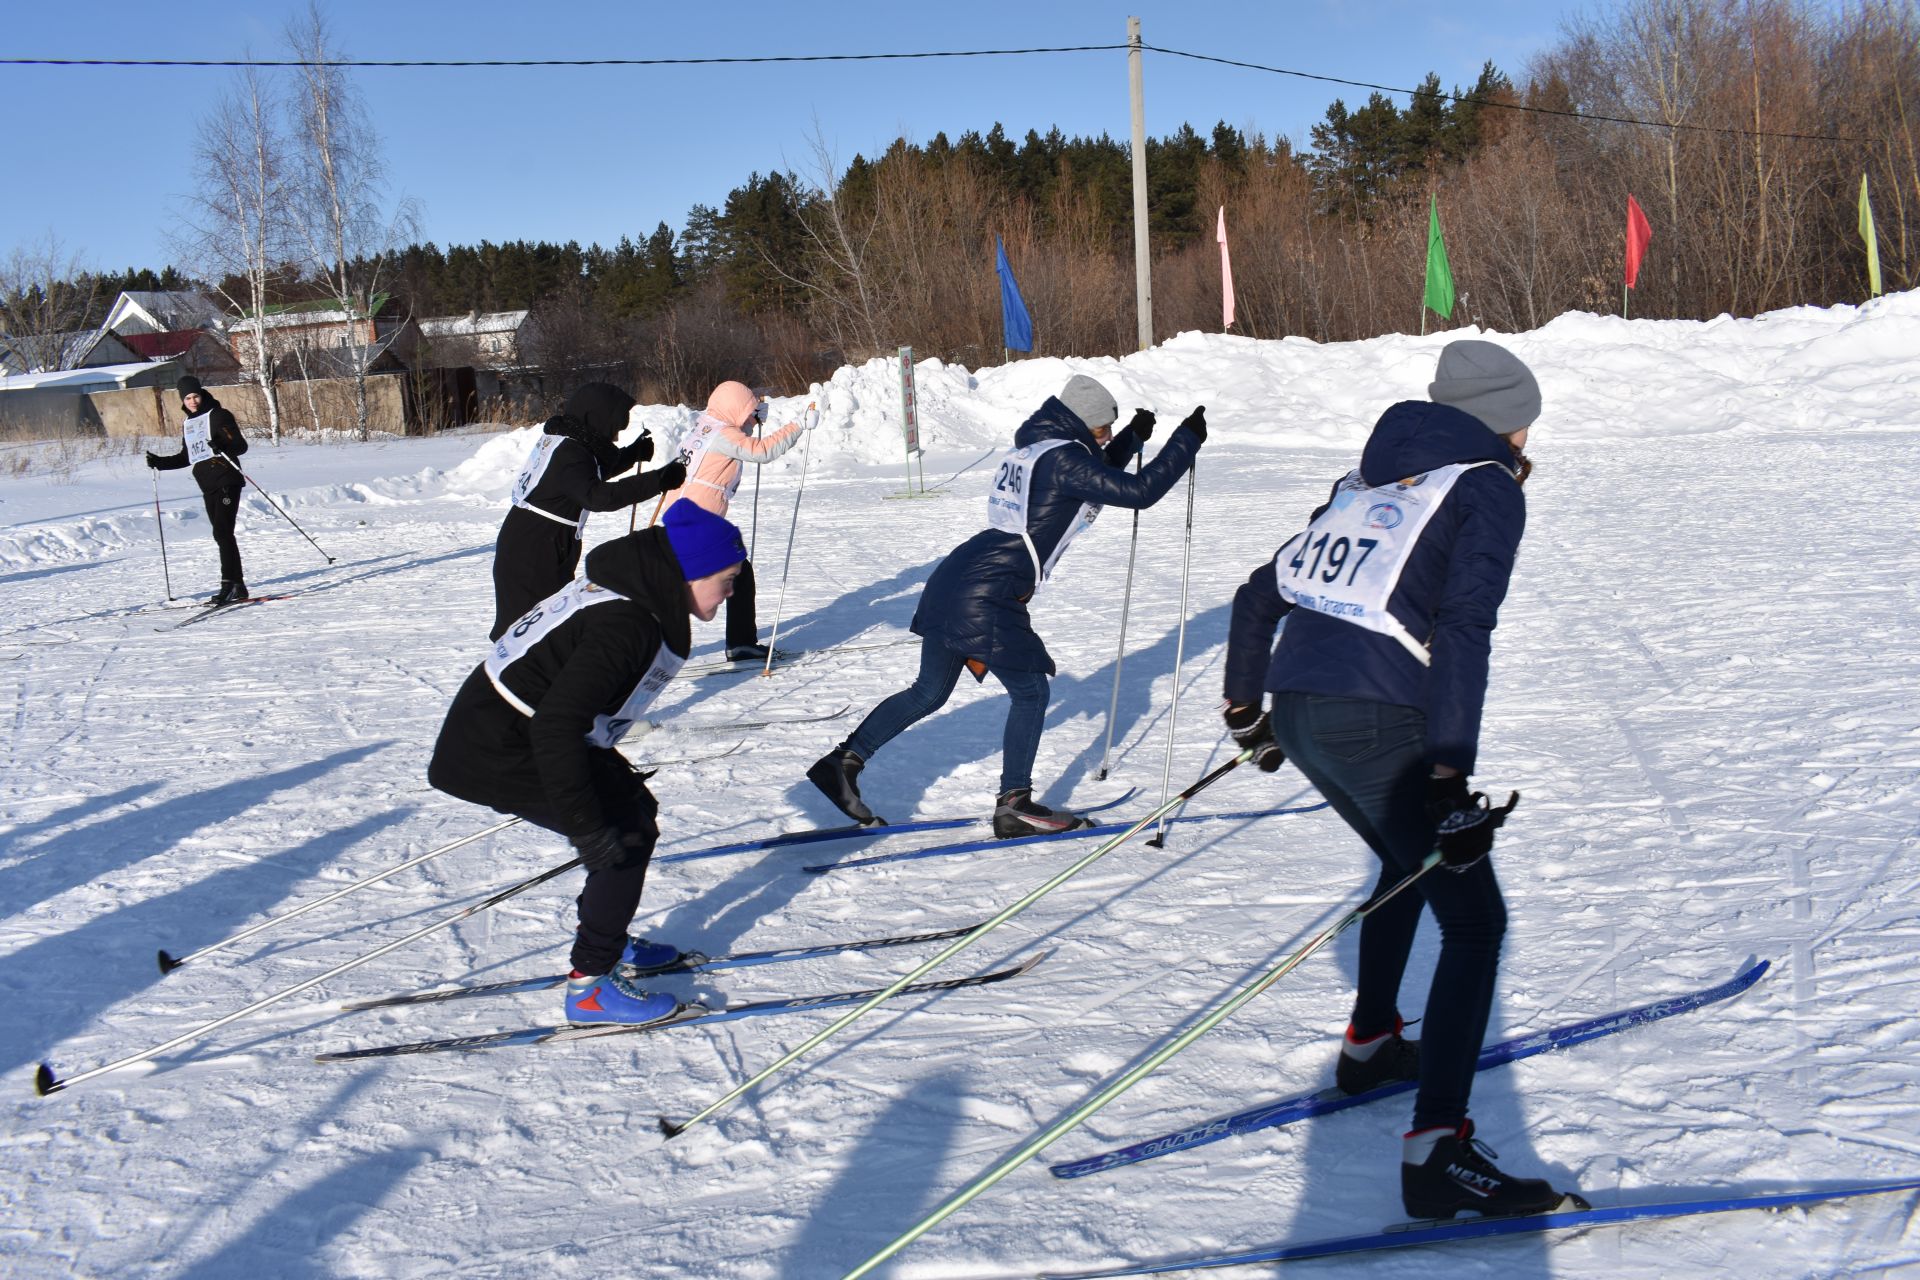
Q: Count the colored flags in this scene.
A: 5